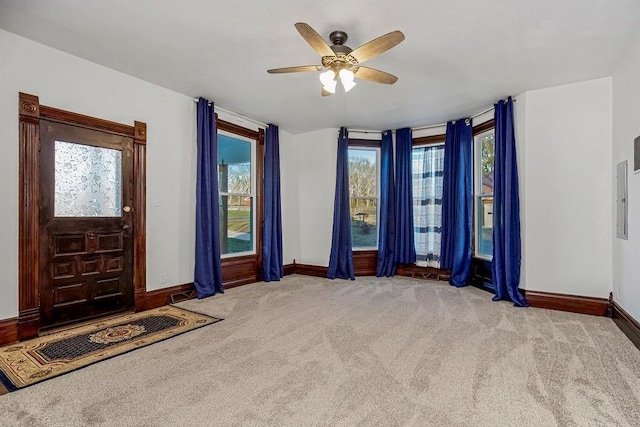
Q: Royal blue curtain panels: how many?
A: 8